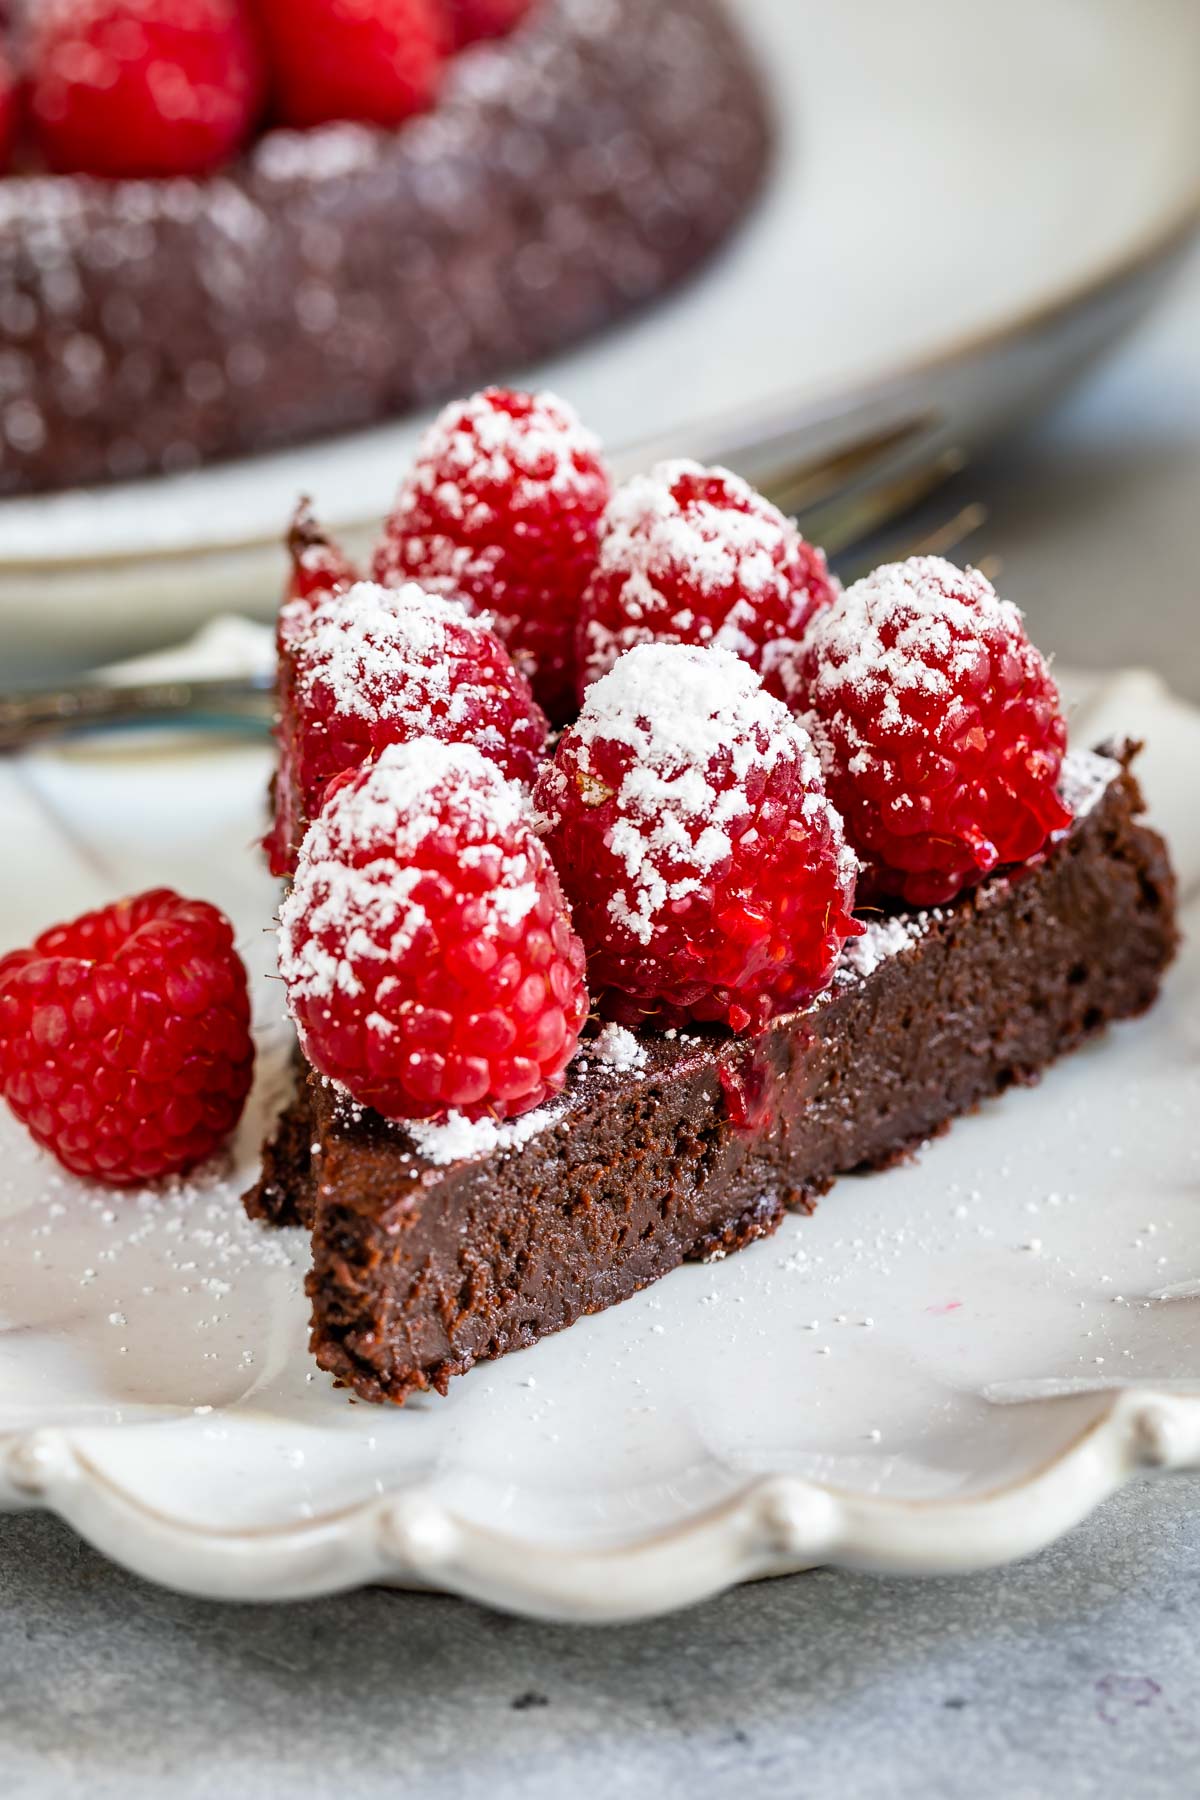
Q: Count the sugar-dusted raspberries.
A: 6